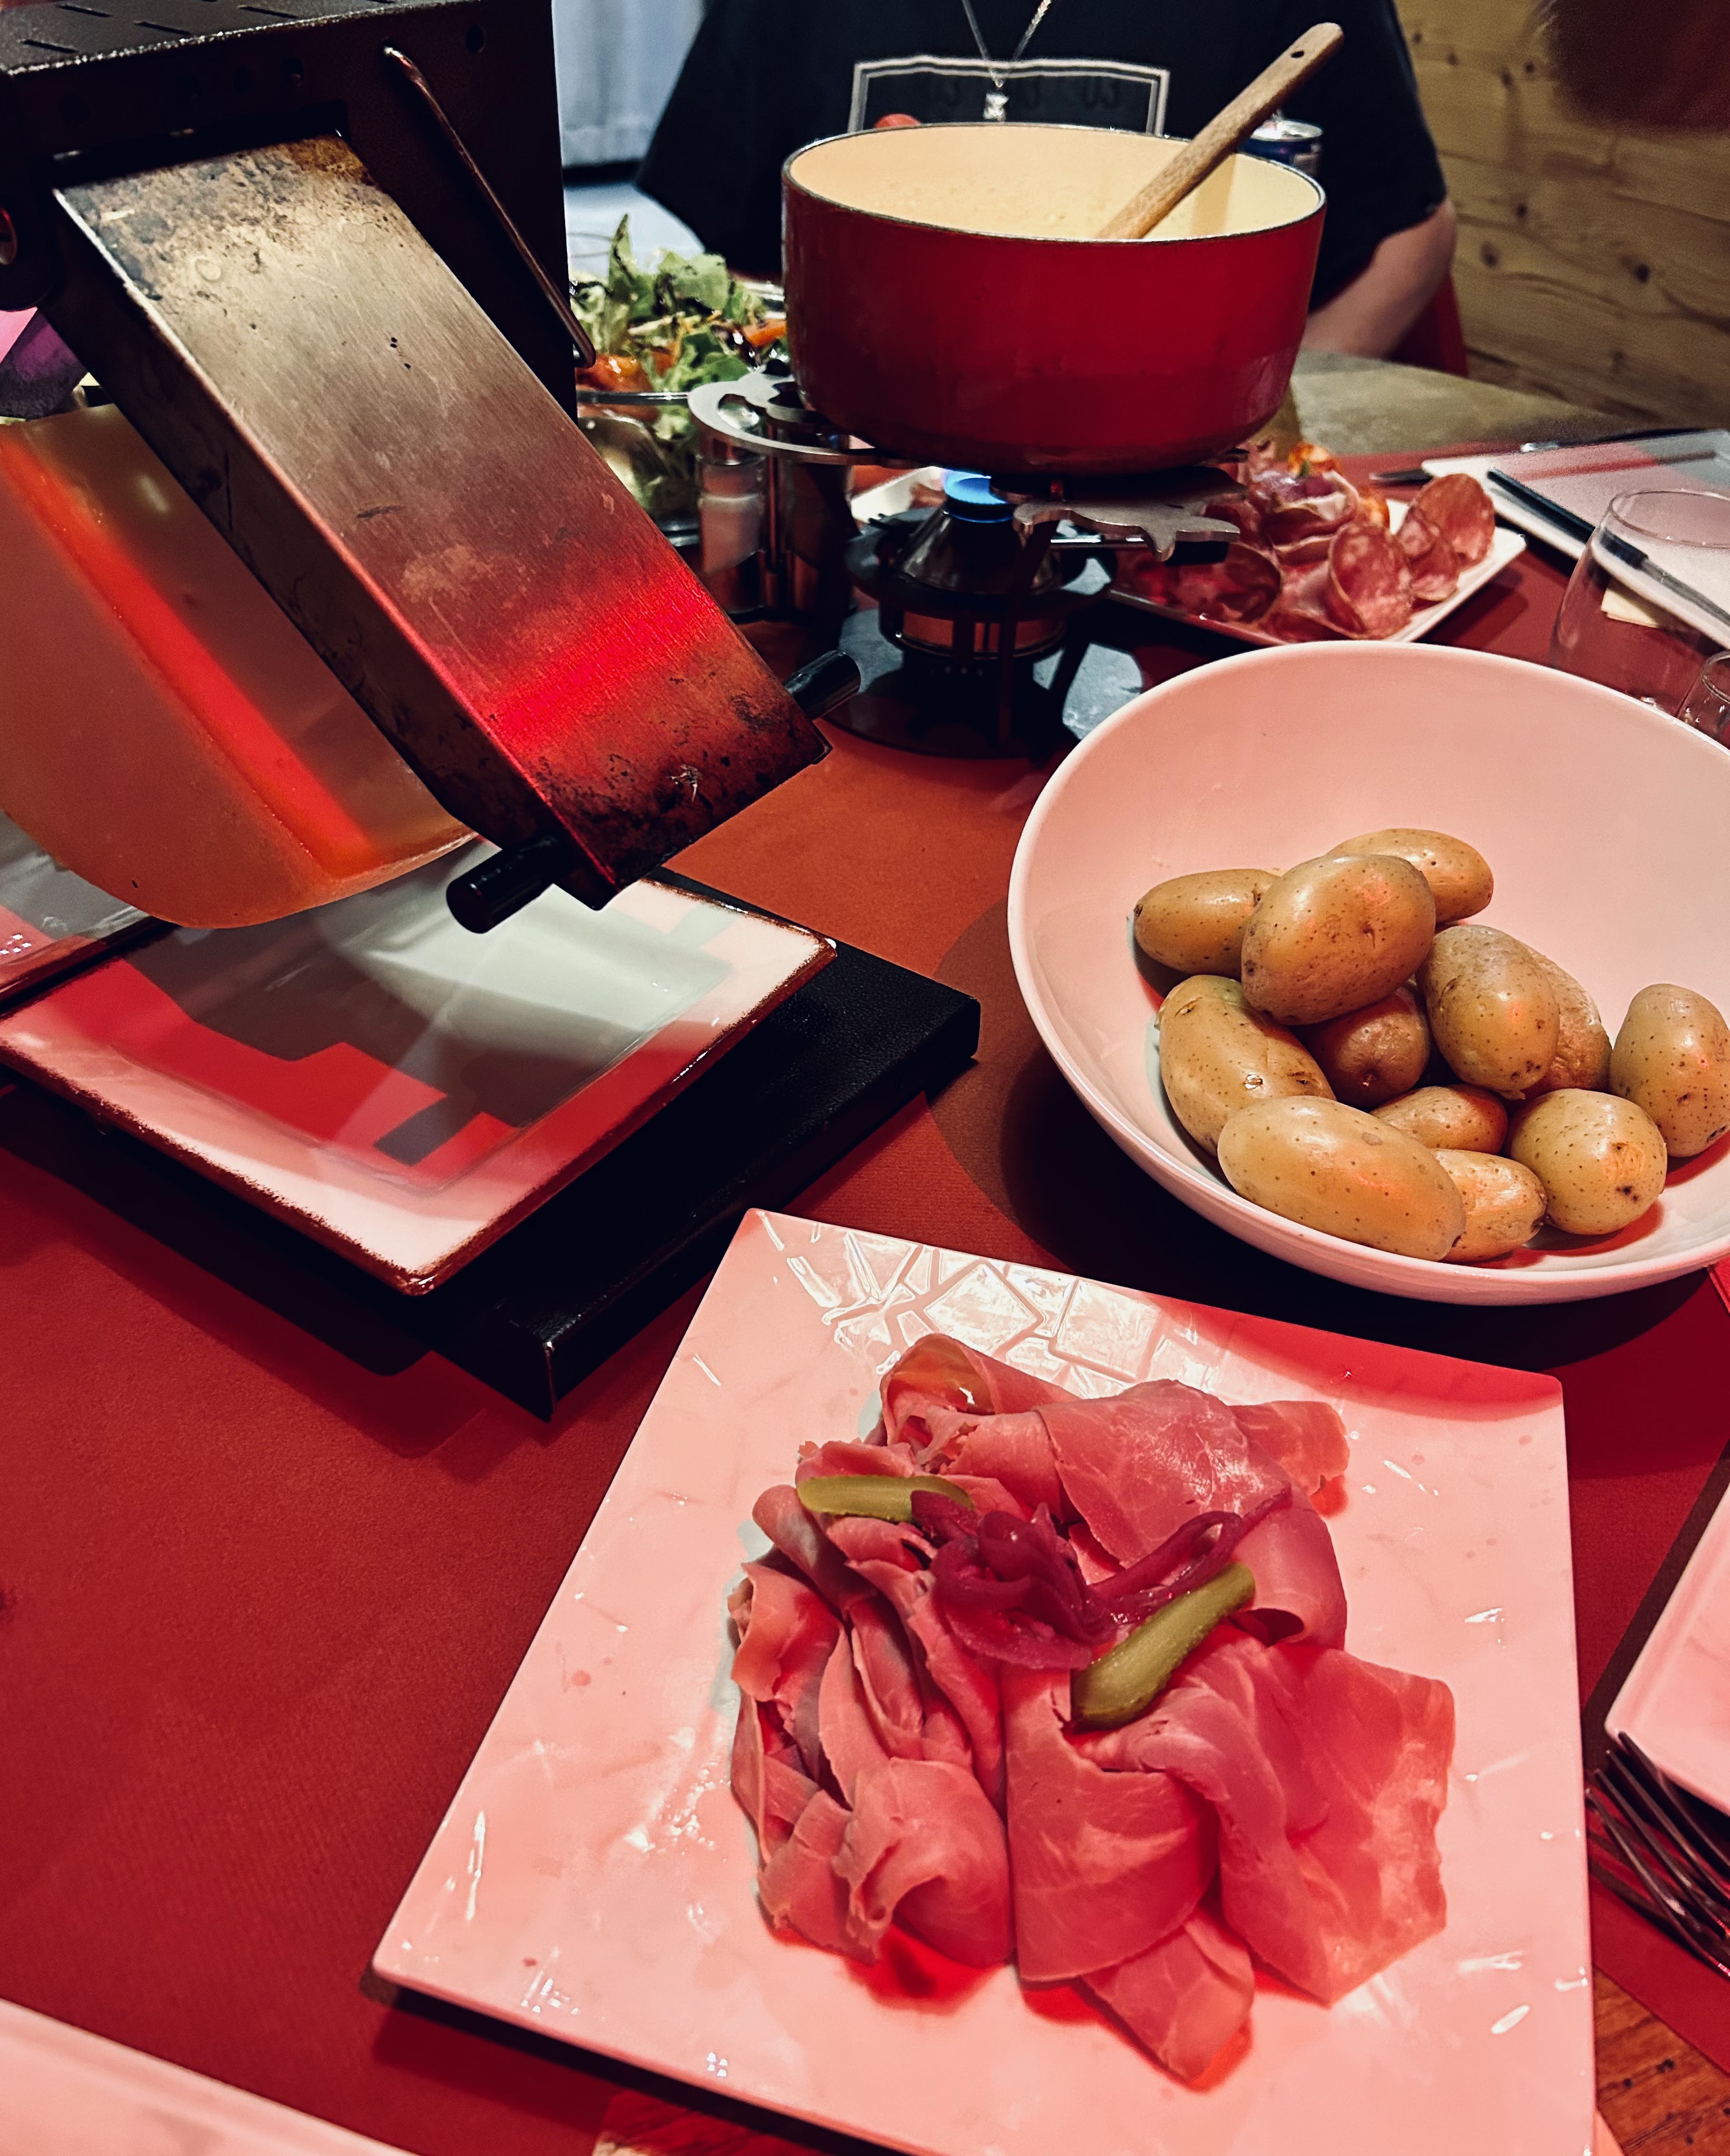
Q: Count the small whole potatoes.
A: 12